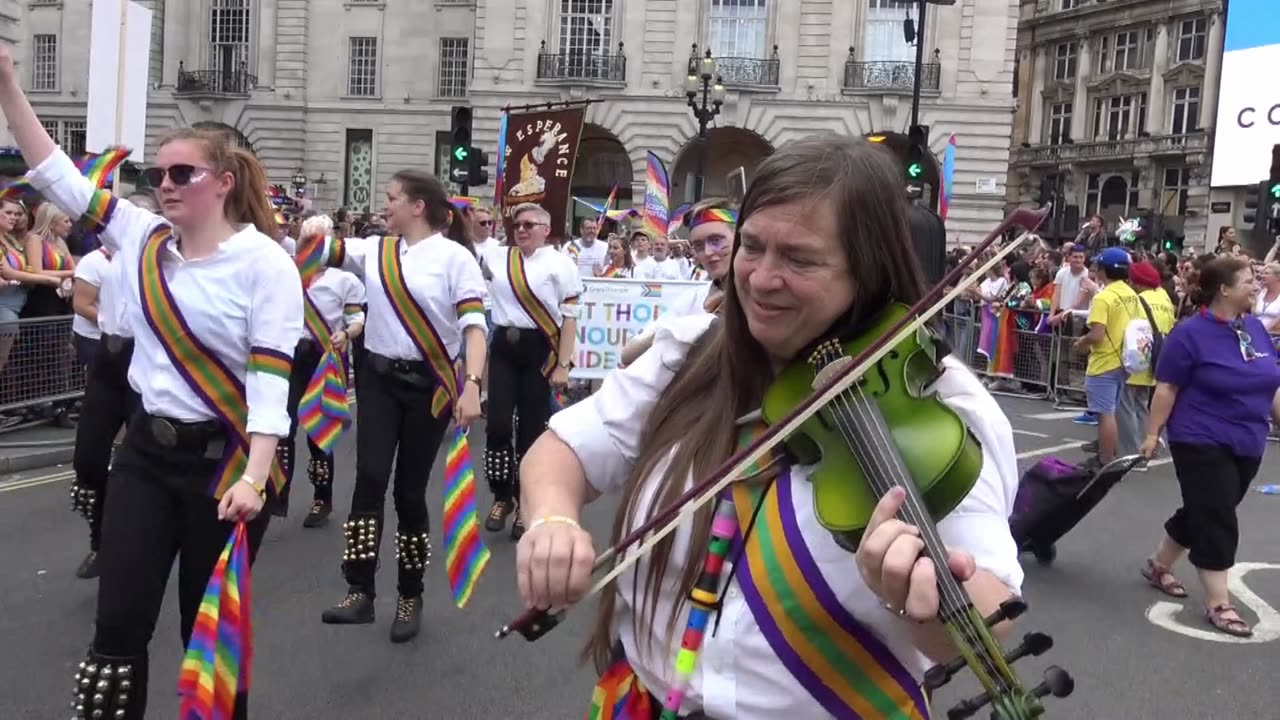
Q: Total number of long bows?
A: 1